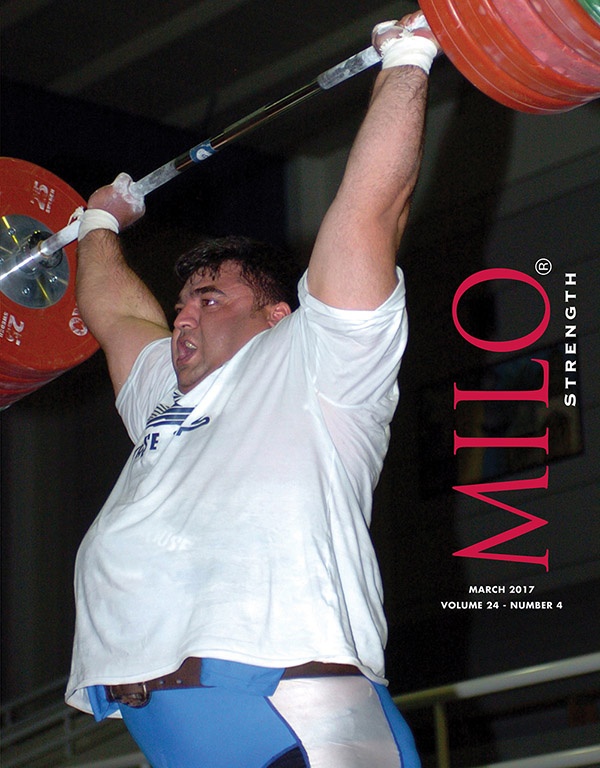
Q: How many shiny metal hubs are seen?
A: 1